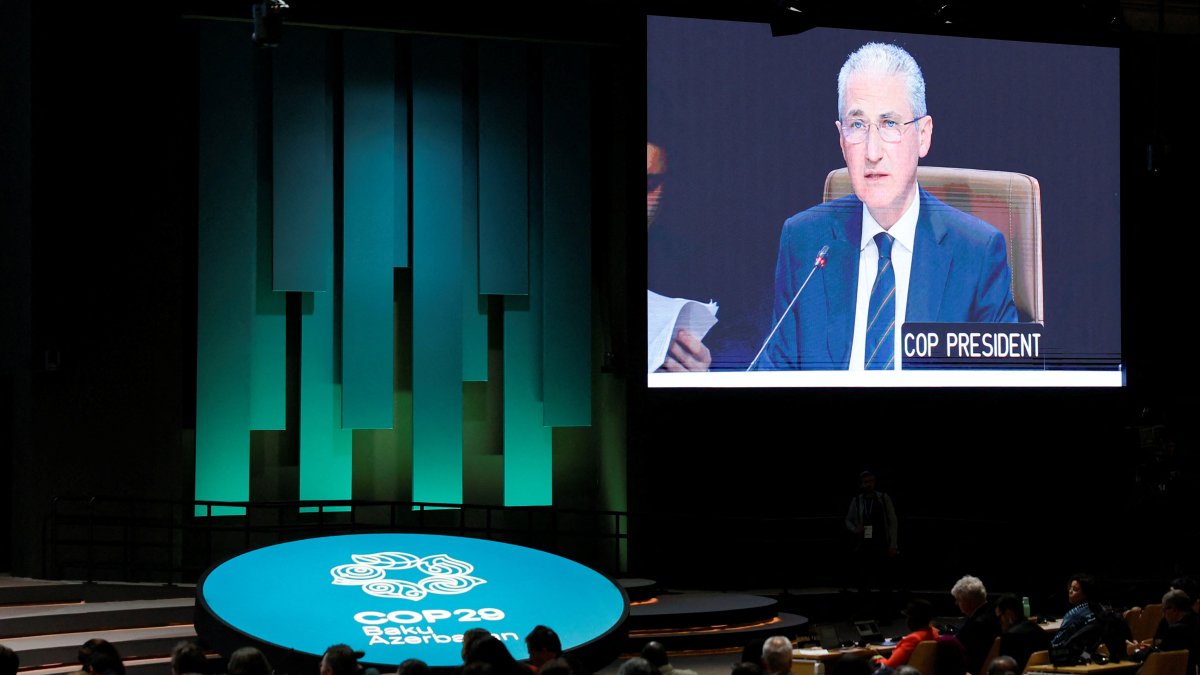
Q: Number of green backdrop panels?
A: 11